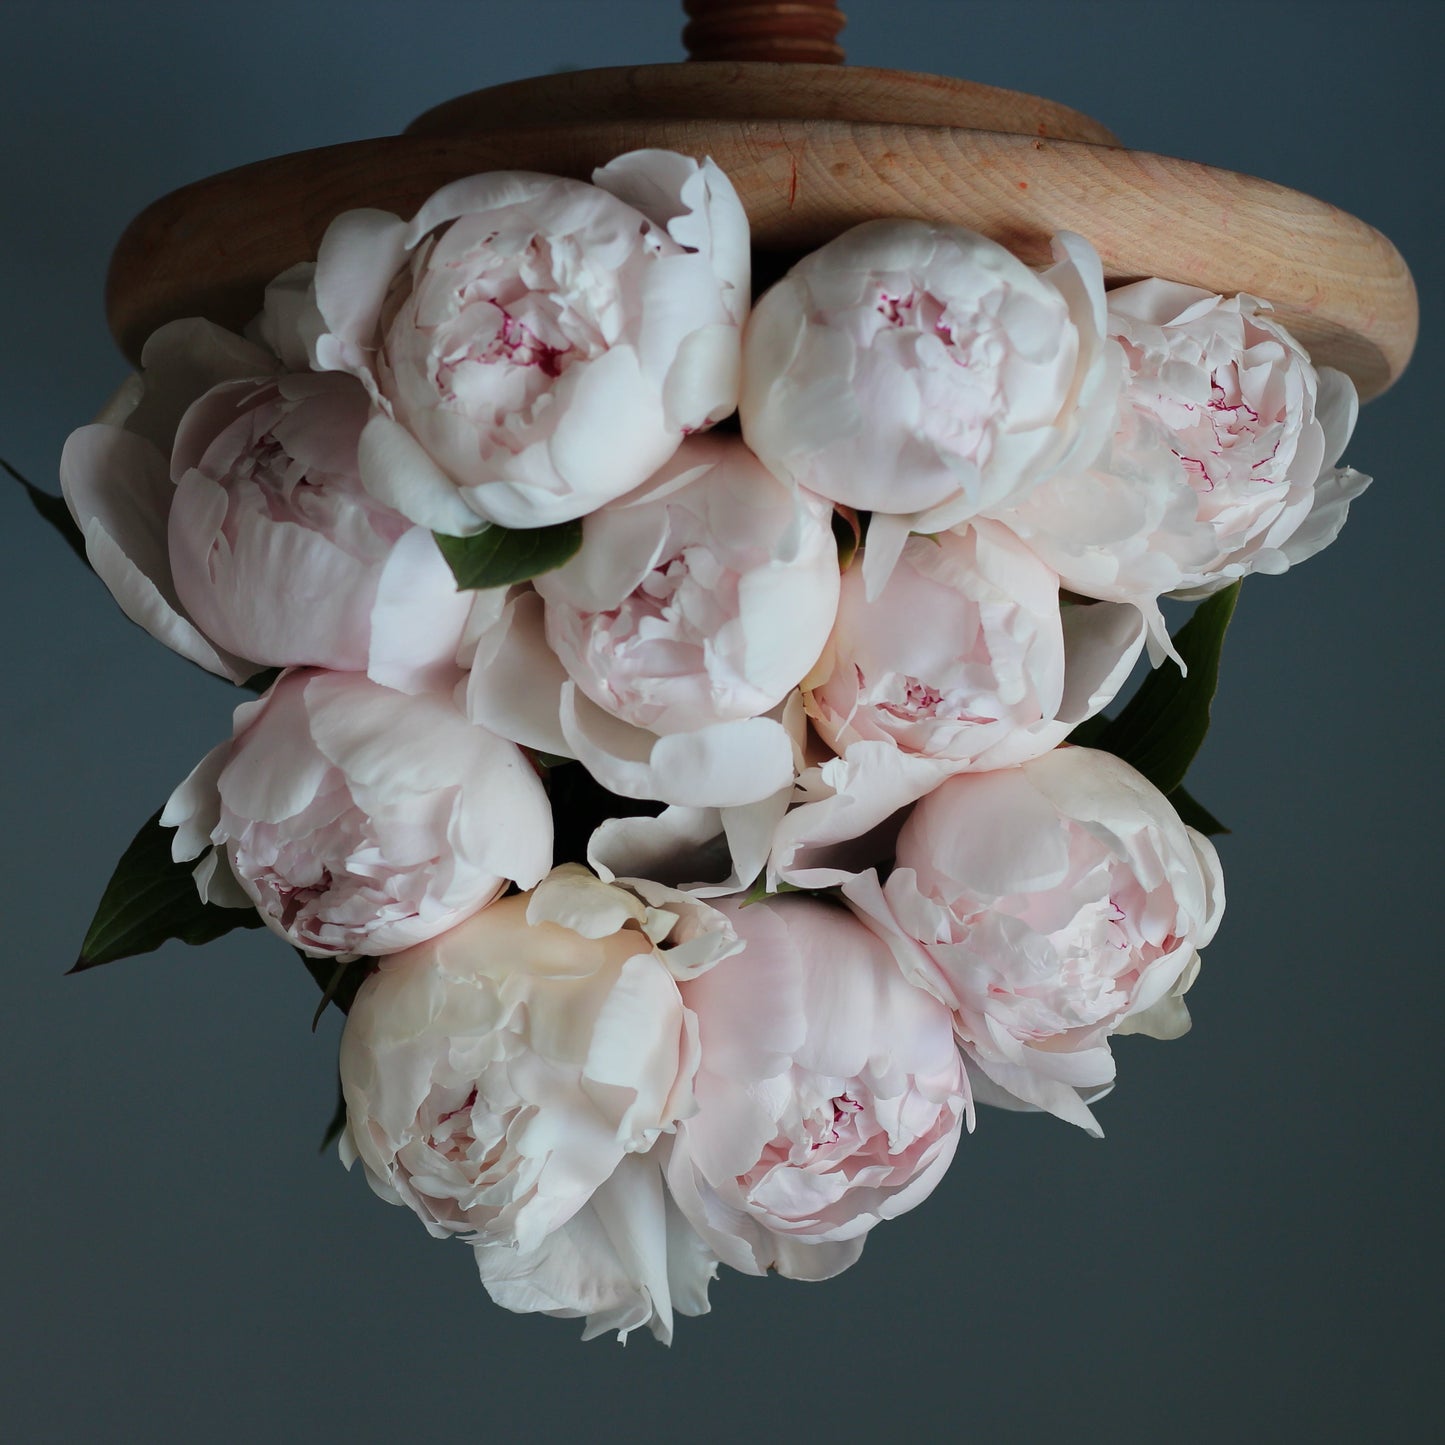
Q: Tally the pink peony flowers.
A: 10